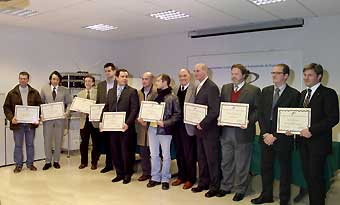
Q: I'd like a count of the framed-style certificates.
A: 9